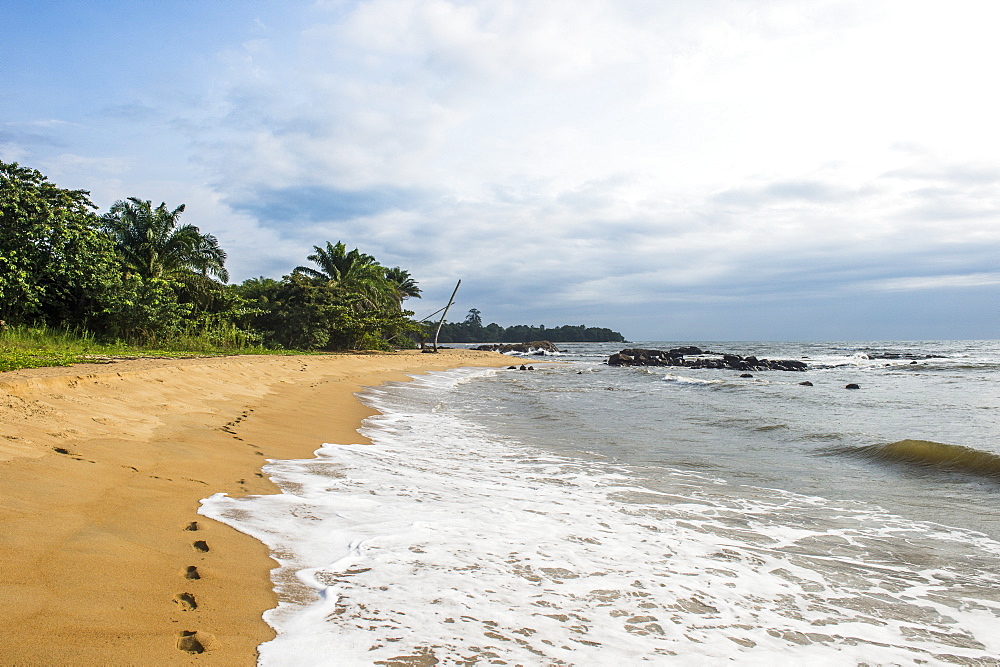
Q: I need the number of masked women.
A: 0